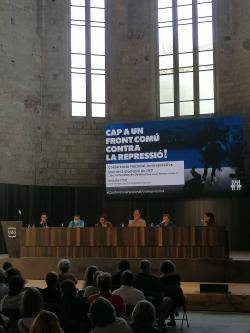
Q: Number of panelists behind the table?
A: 6